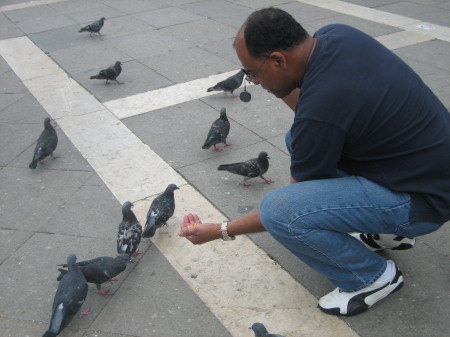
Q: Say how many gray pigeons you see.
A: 11